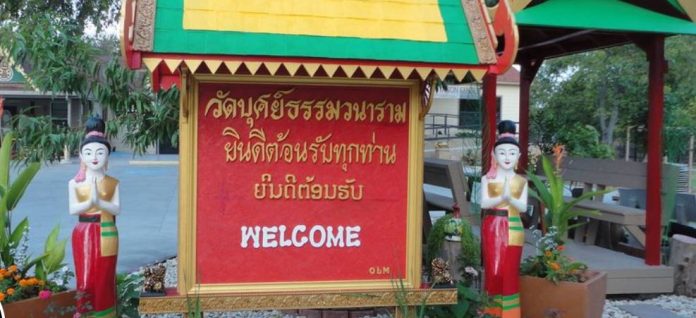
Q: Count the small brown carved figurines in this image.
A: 2